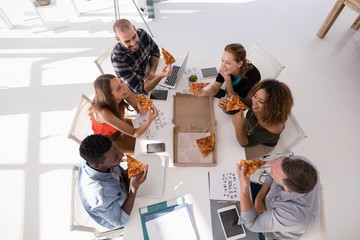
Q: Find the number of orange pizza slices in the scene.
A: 7